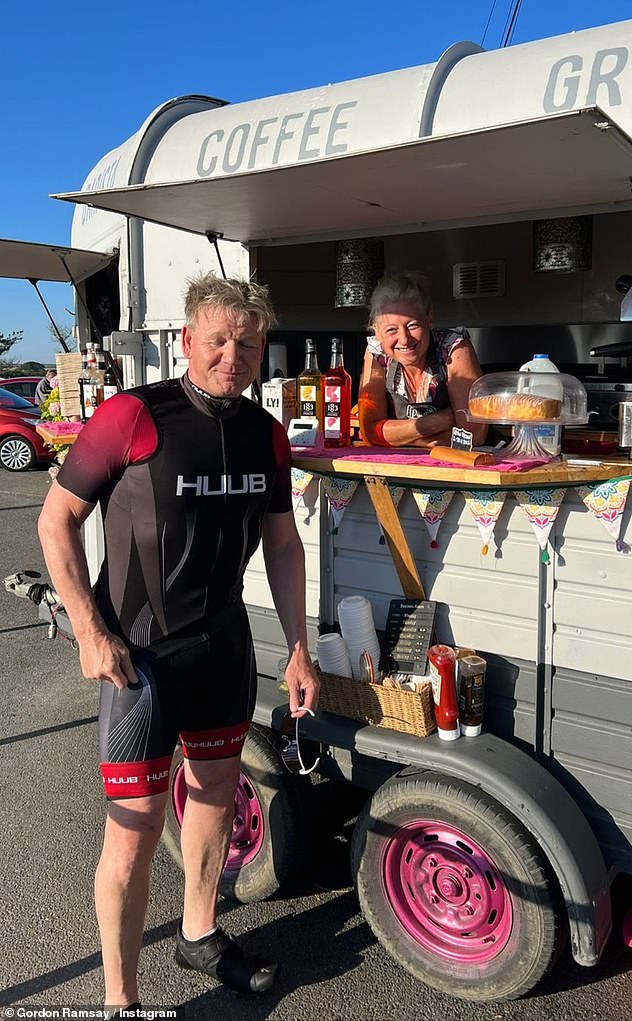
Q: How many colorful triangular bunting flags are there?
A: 7